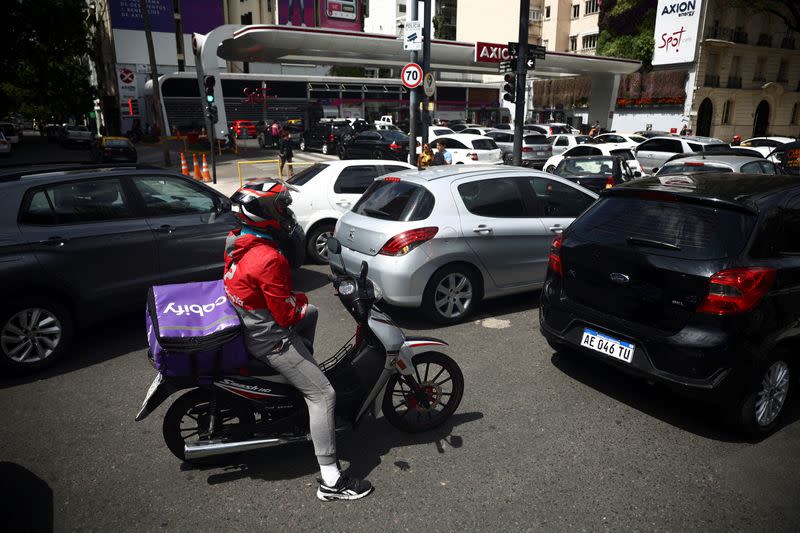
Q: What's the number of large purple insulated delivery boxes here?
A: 1